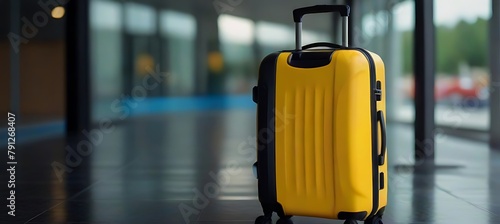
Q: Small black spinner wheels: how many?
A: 4